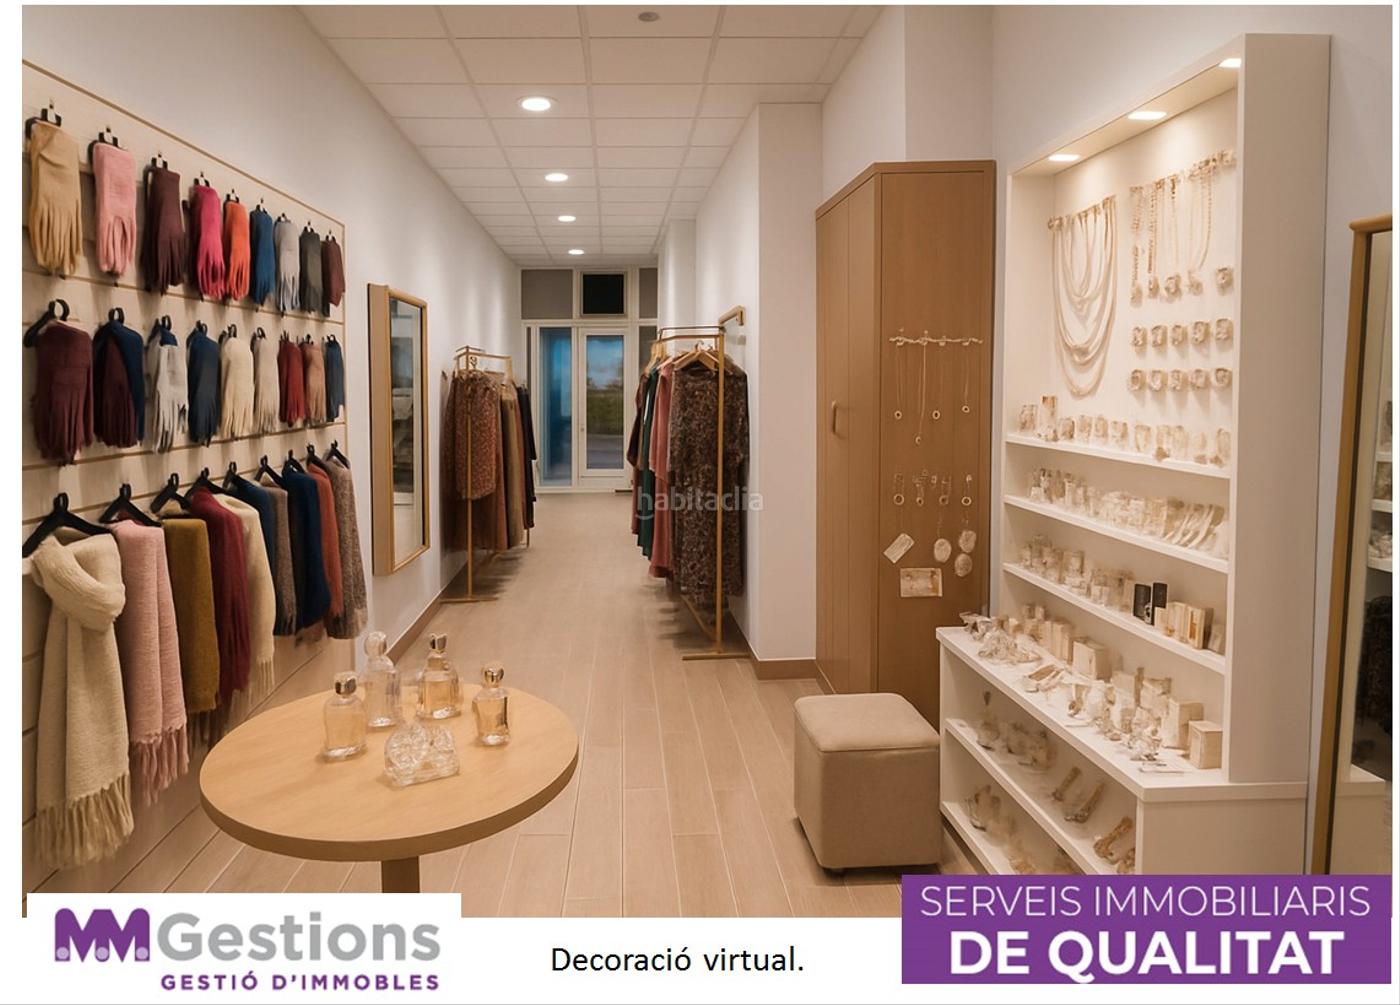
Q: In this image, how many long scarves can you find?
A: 10